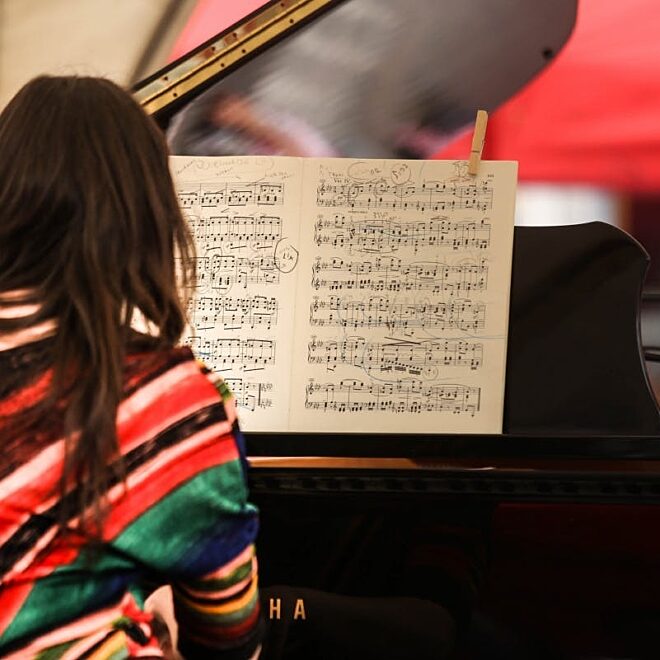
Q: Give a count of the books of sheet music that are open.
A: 1